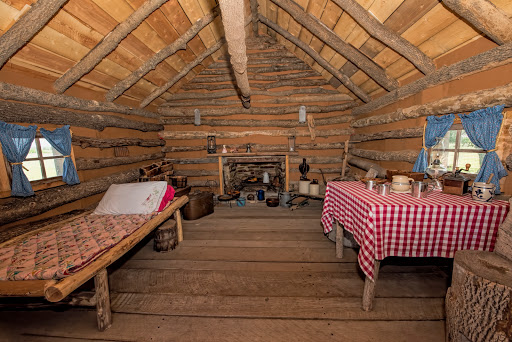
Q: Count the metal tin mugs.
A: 3